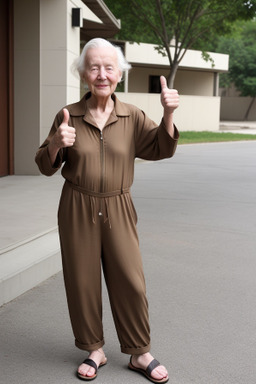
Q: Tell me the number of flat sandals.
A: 2